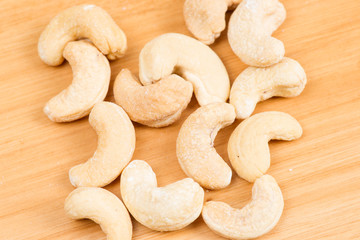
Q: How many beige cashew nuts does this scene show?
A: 13